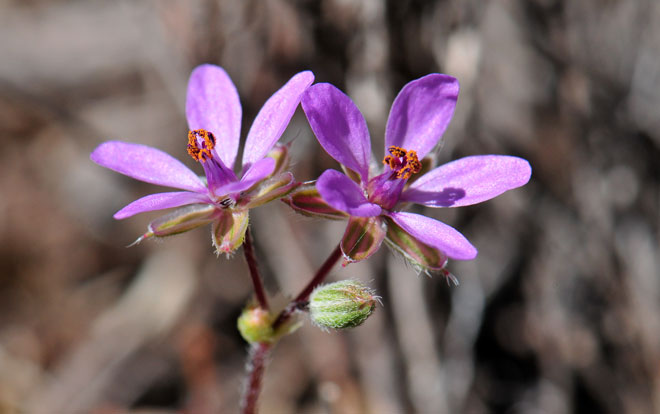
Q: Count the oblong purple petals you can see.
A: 10